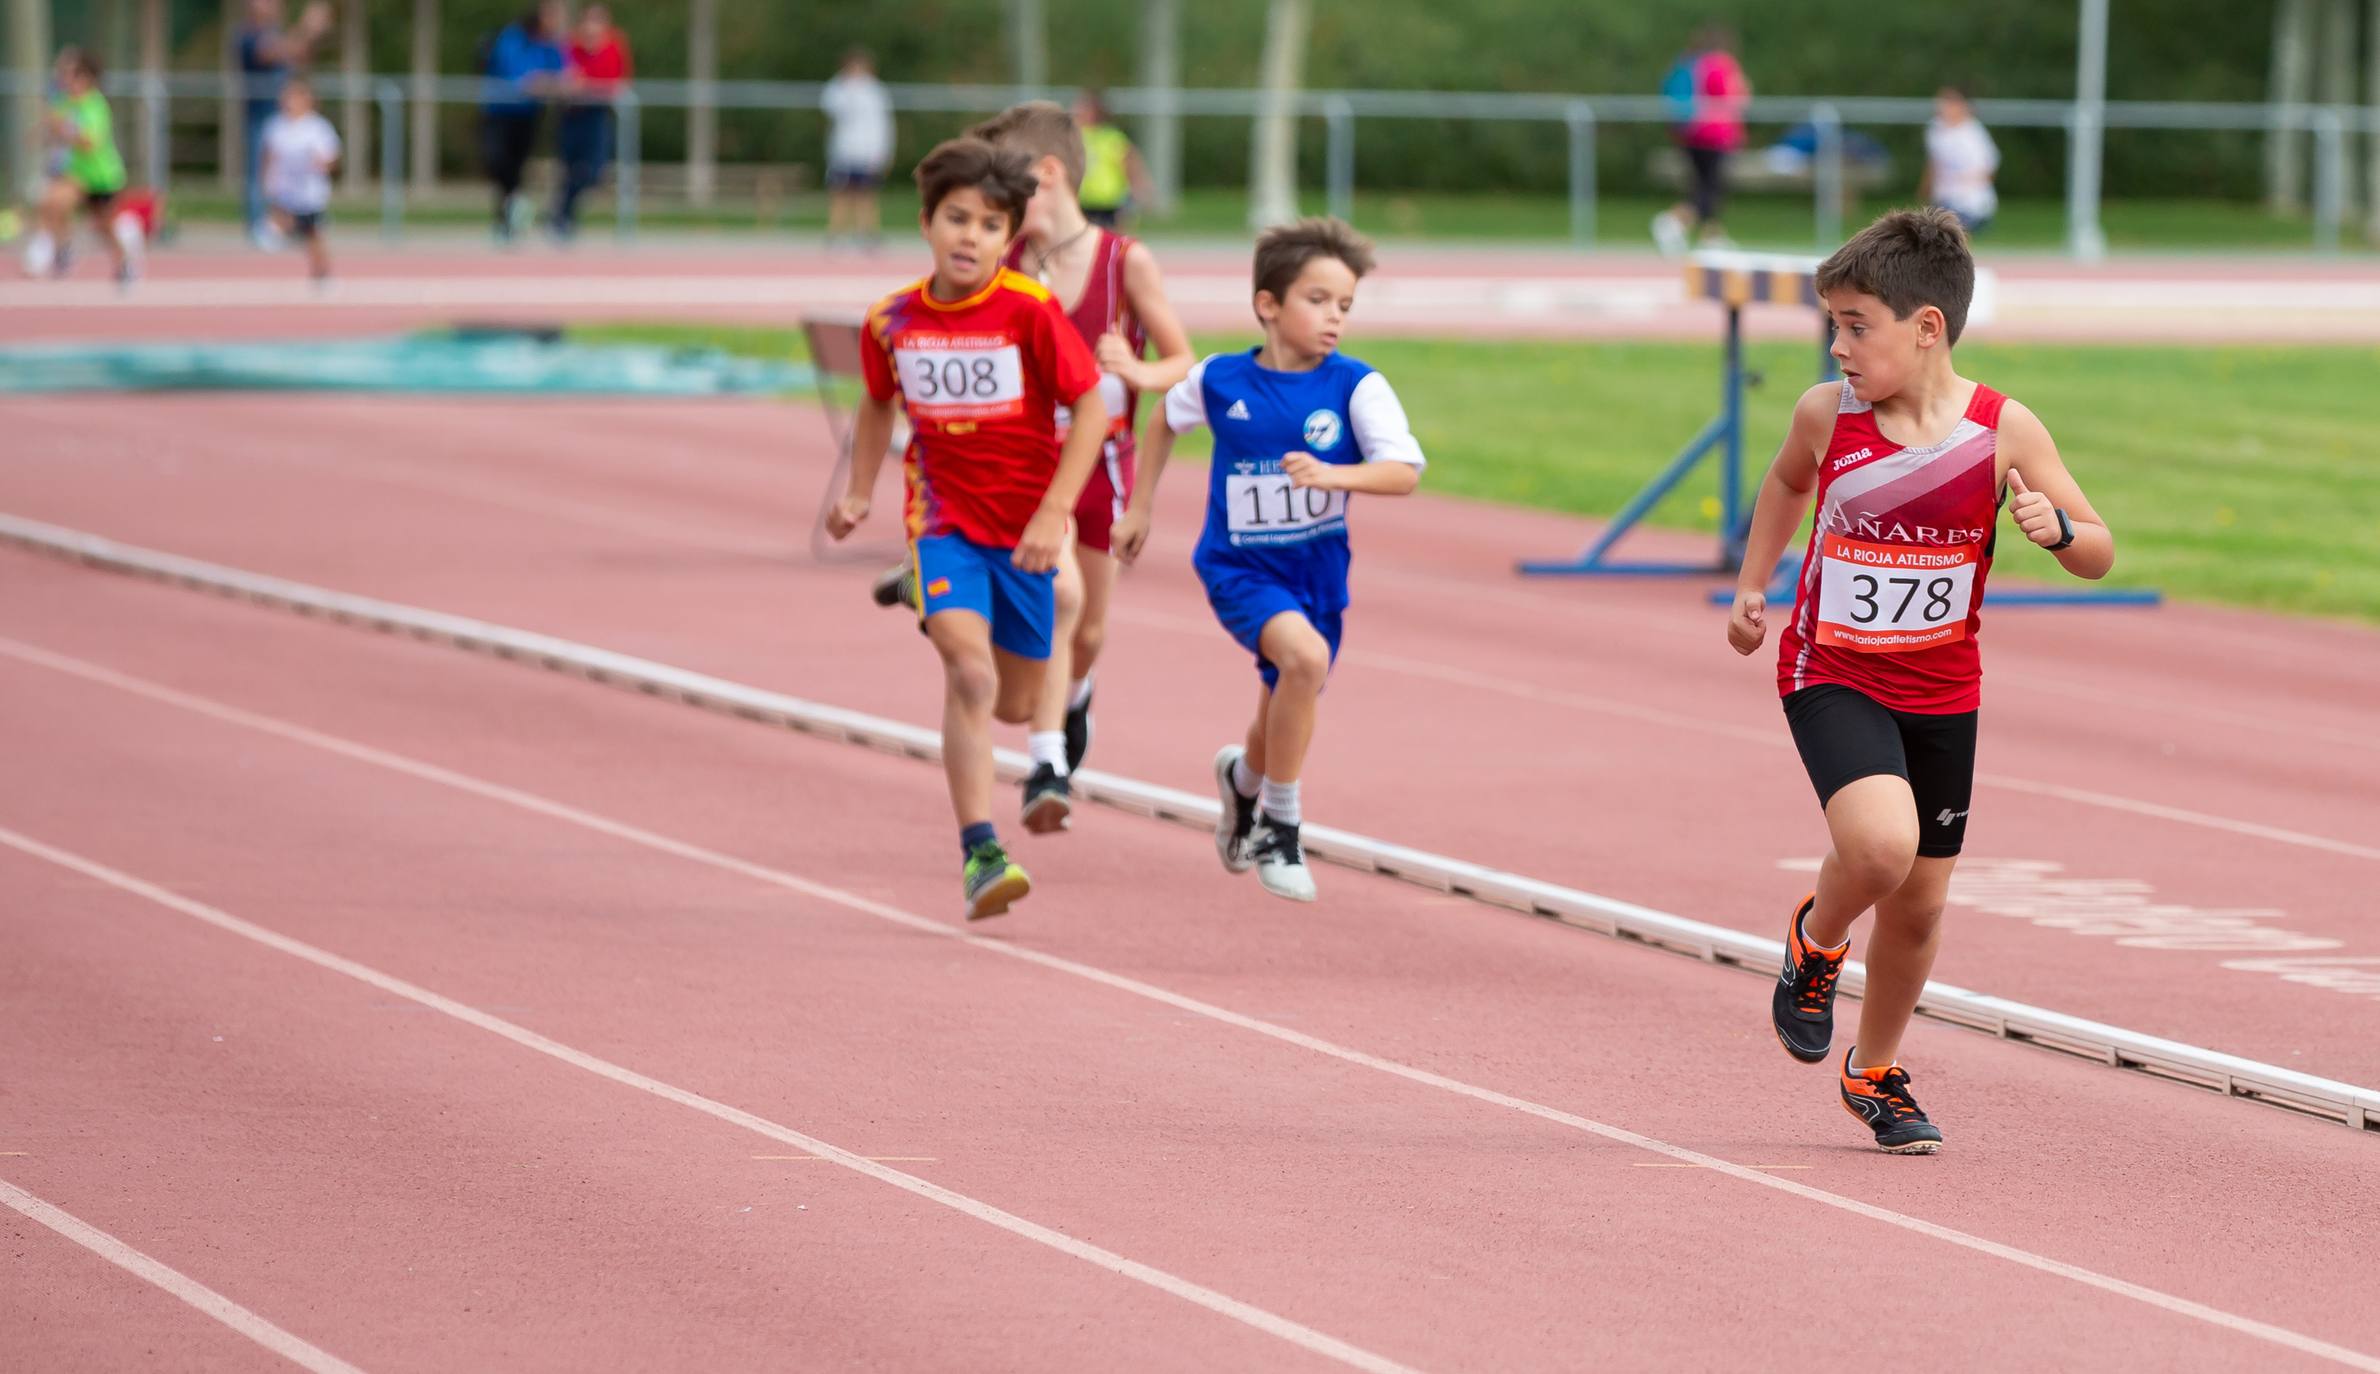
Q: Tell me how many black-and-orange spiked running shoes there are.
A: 2